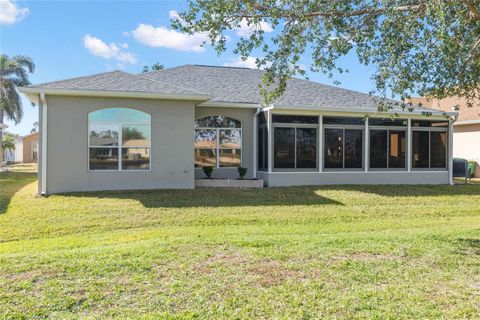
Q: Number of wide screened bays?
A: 4